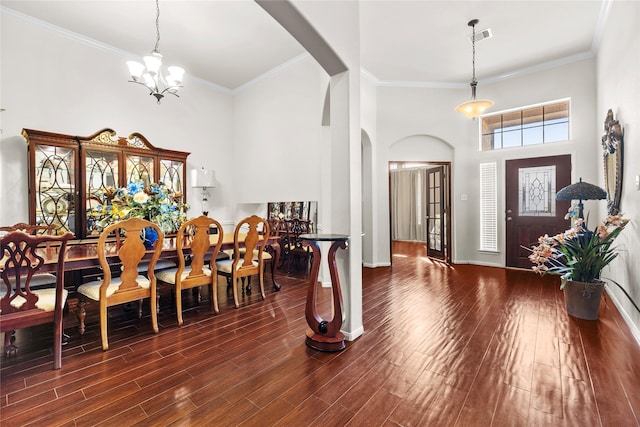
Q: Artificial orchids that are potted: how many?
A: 1